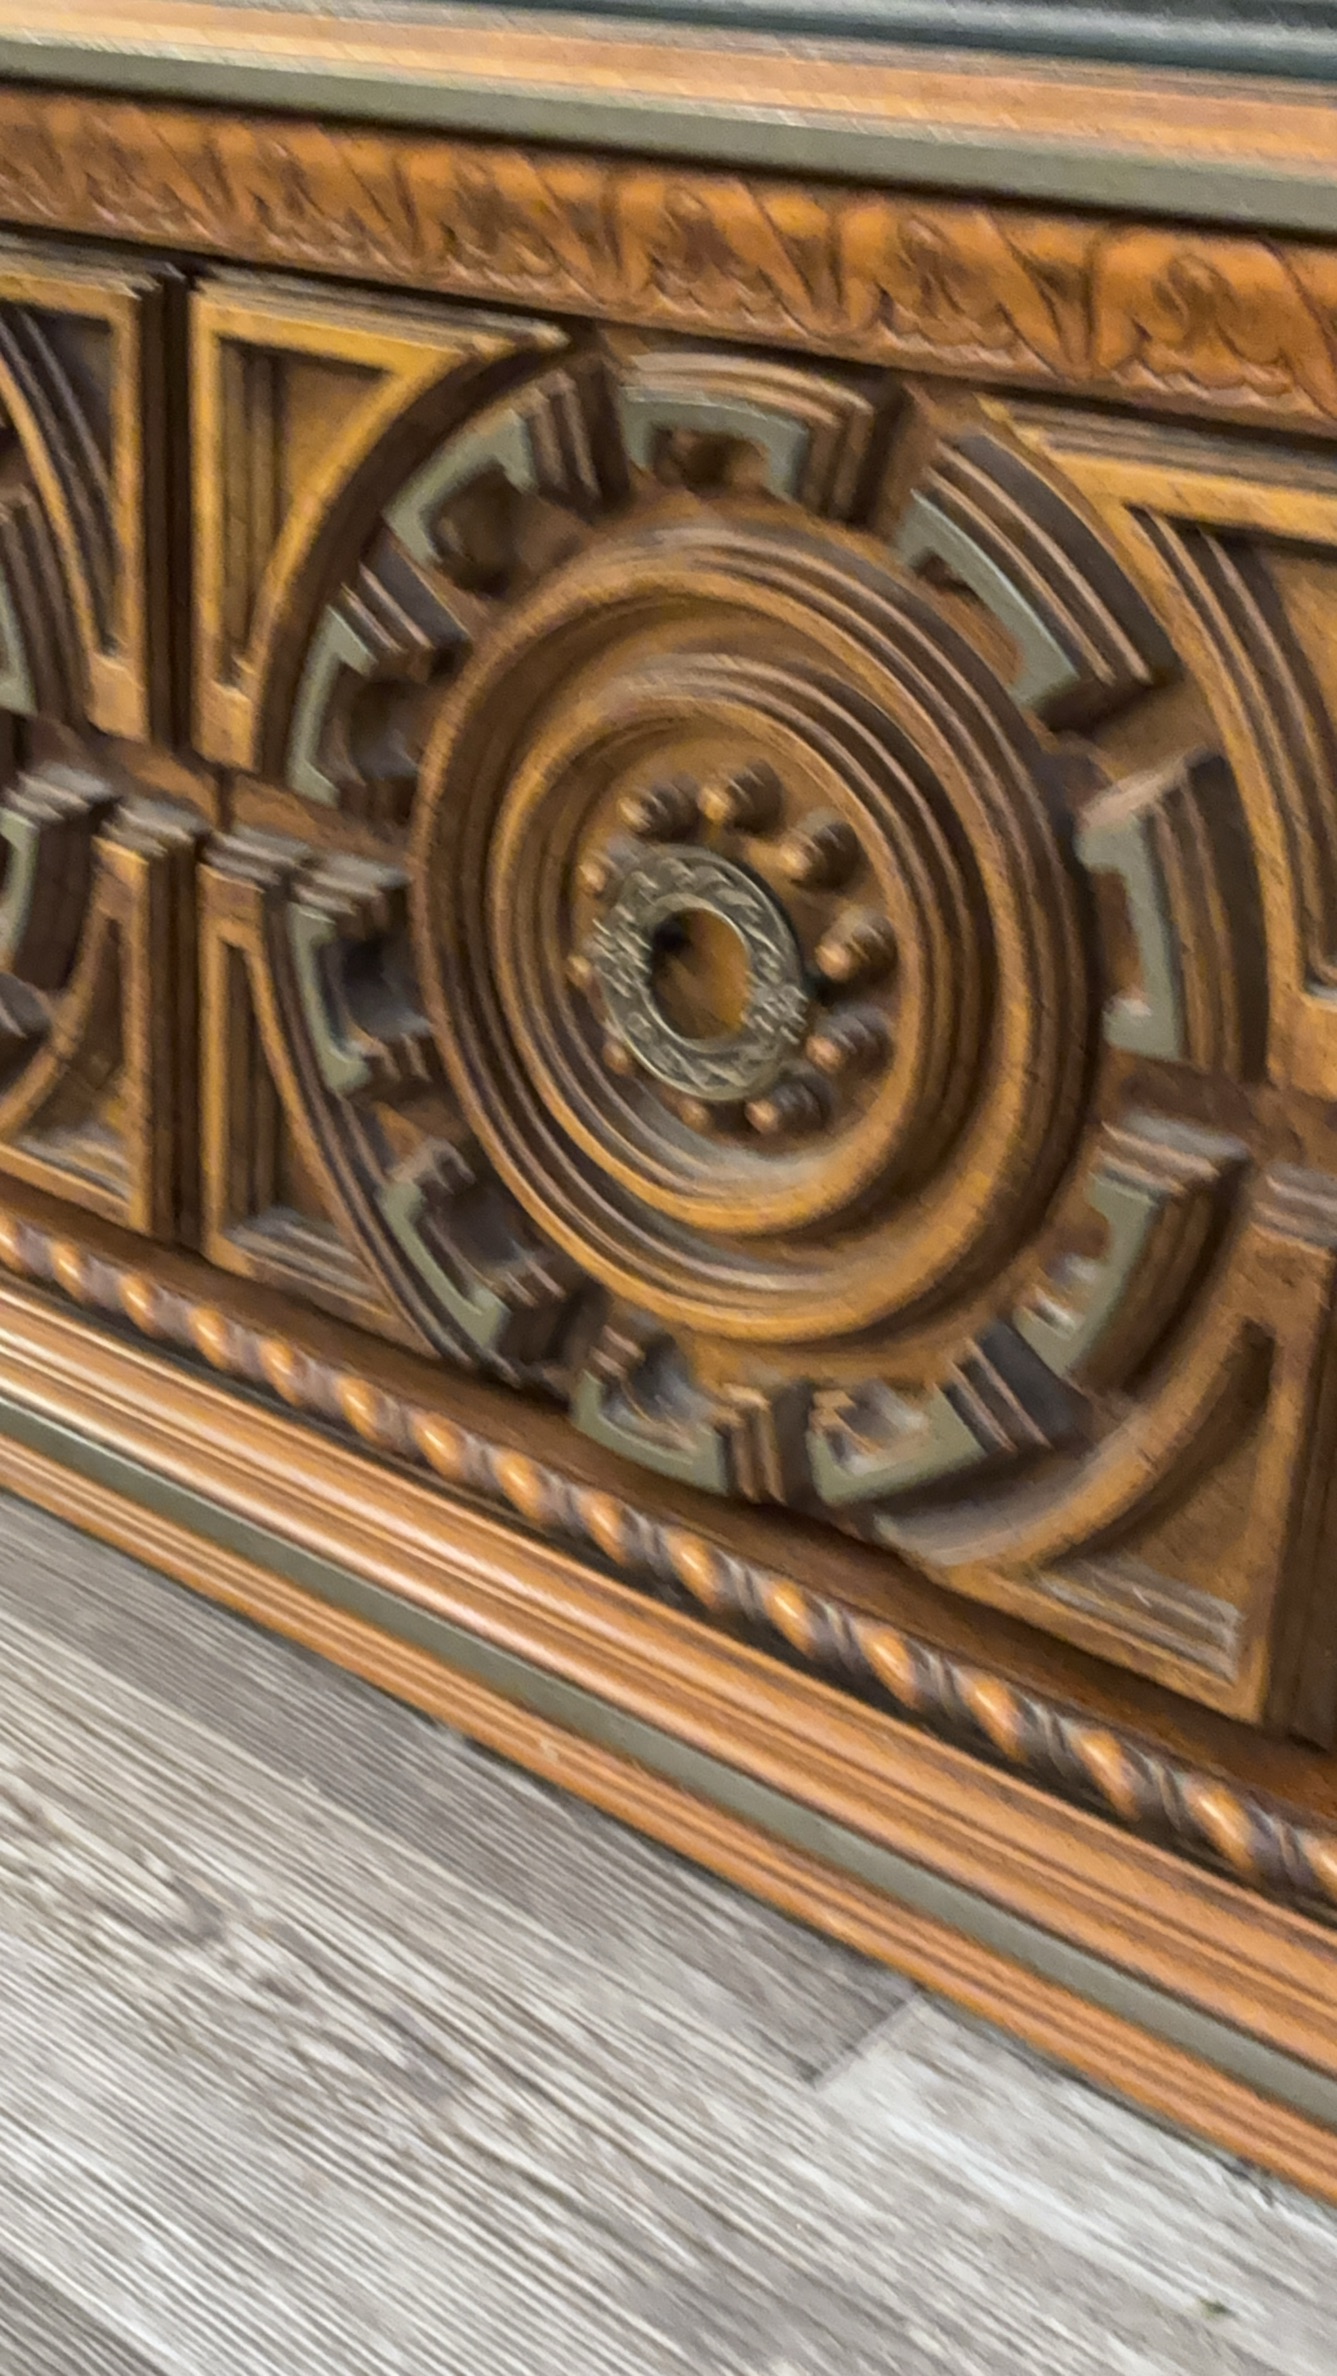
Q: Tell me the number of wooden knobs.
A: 10